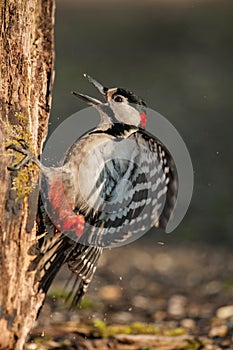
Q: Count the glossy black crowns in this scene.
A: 1